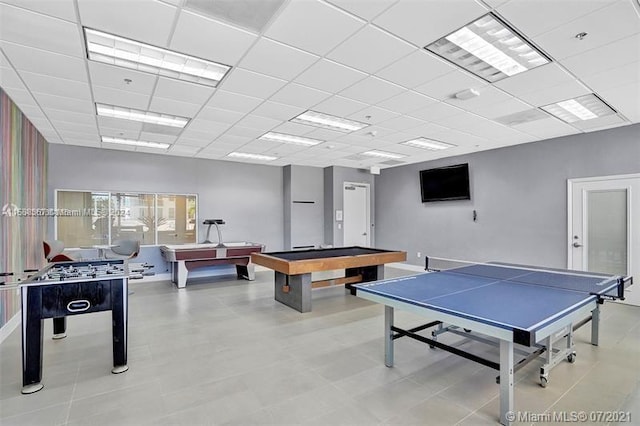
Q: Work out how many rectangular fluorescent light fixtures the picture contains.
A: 10